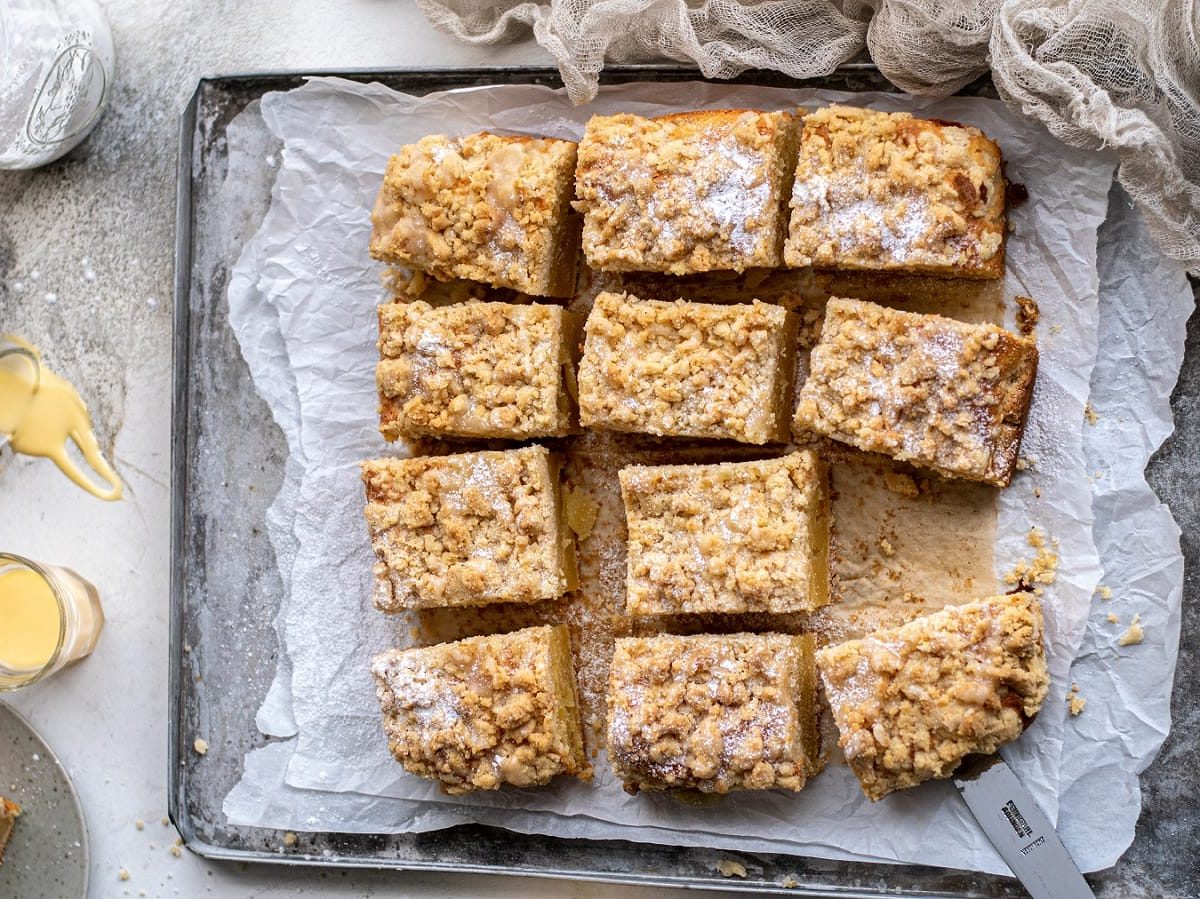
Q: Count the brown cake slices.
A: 11